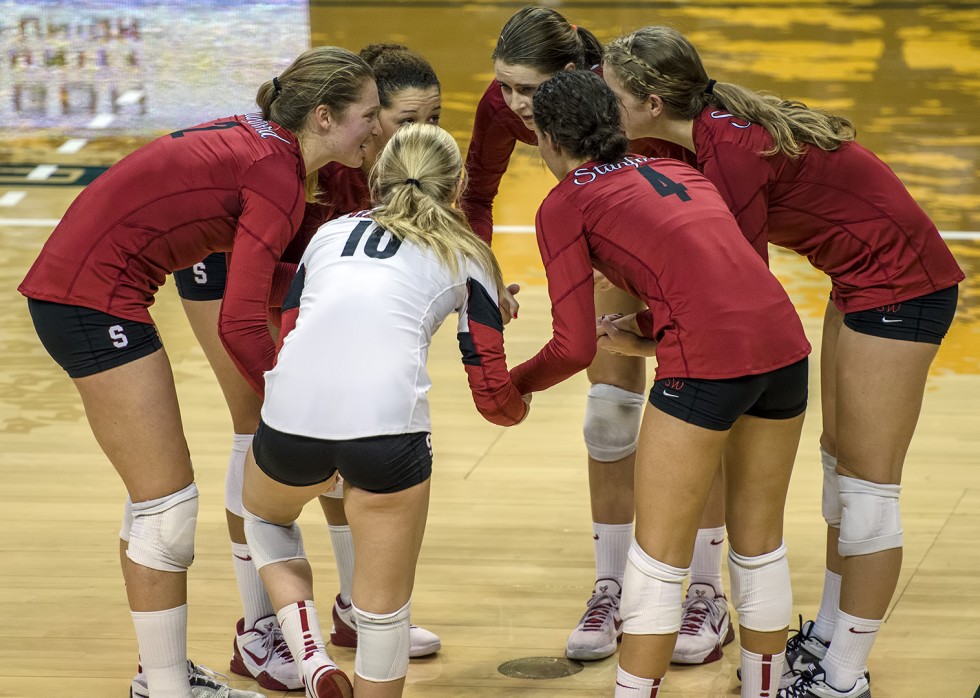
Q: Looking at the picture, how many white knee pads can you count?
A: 11